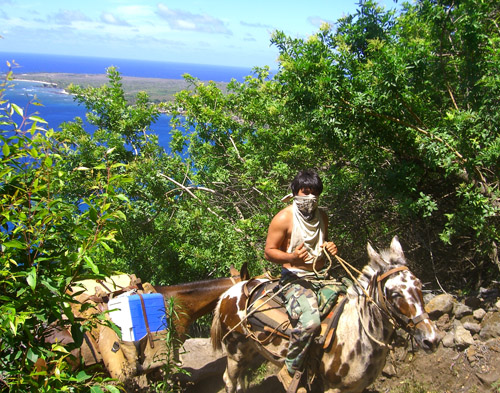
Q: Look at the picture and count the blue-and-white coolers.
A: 1